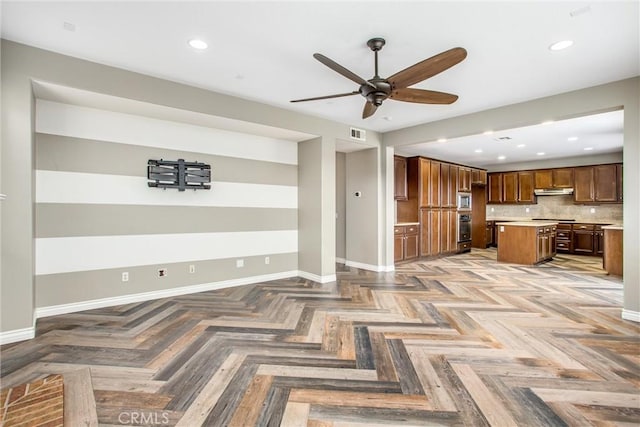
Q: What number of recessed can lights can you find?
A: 11